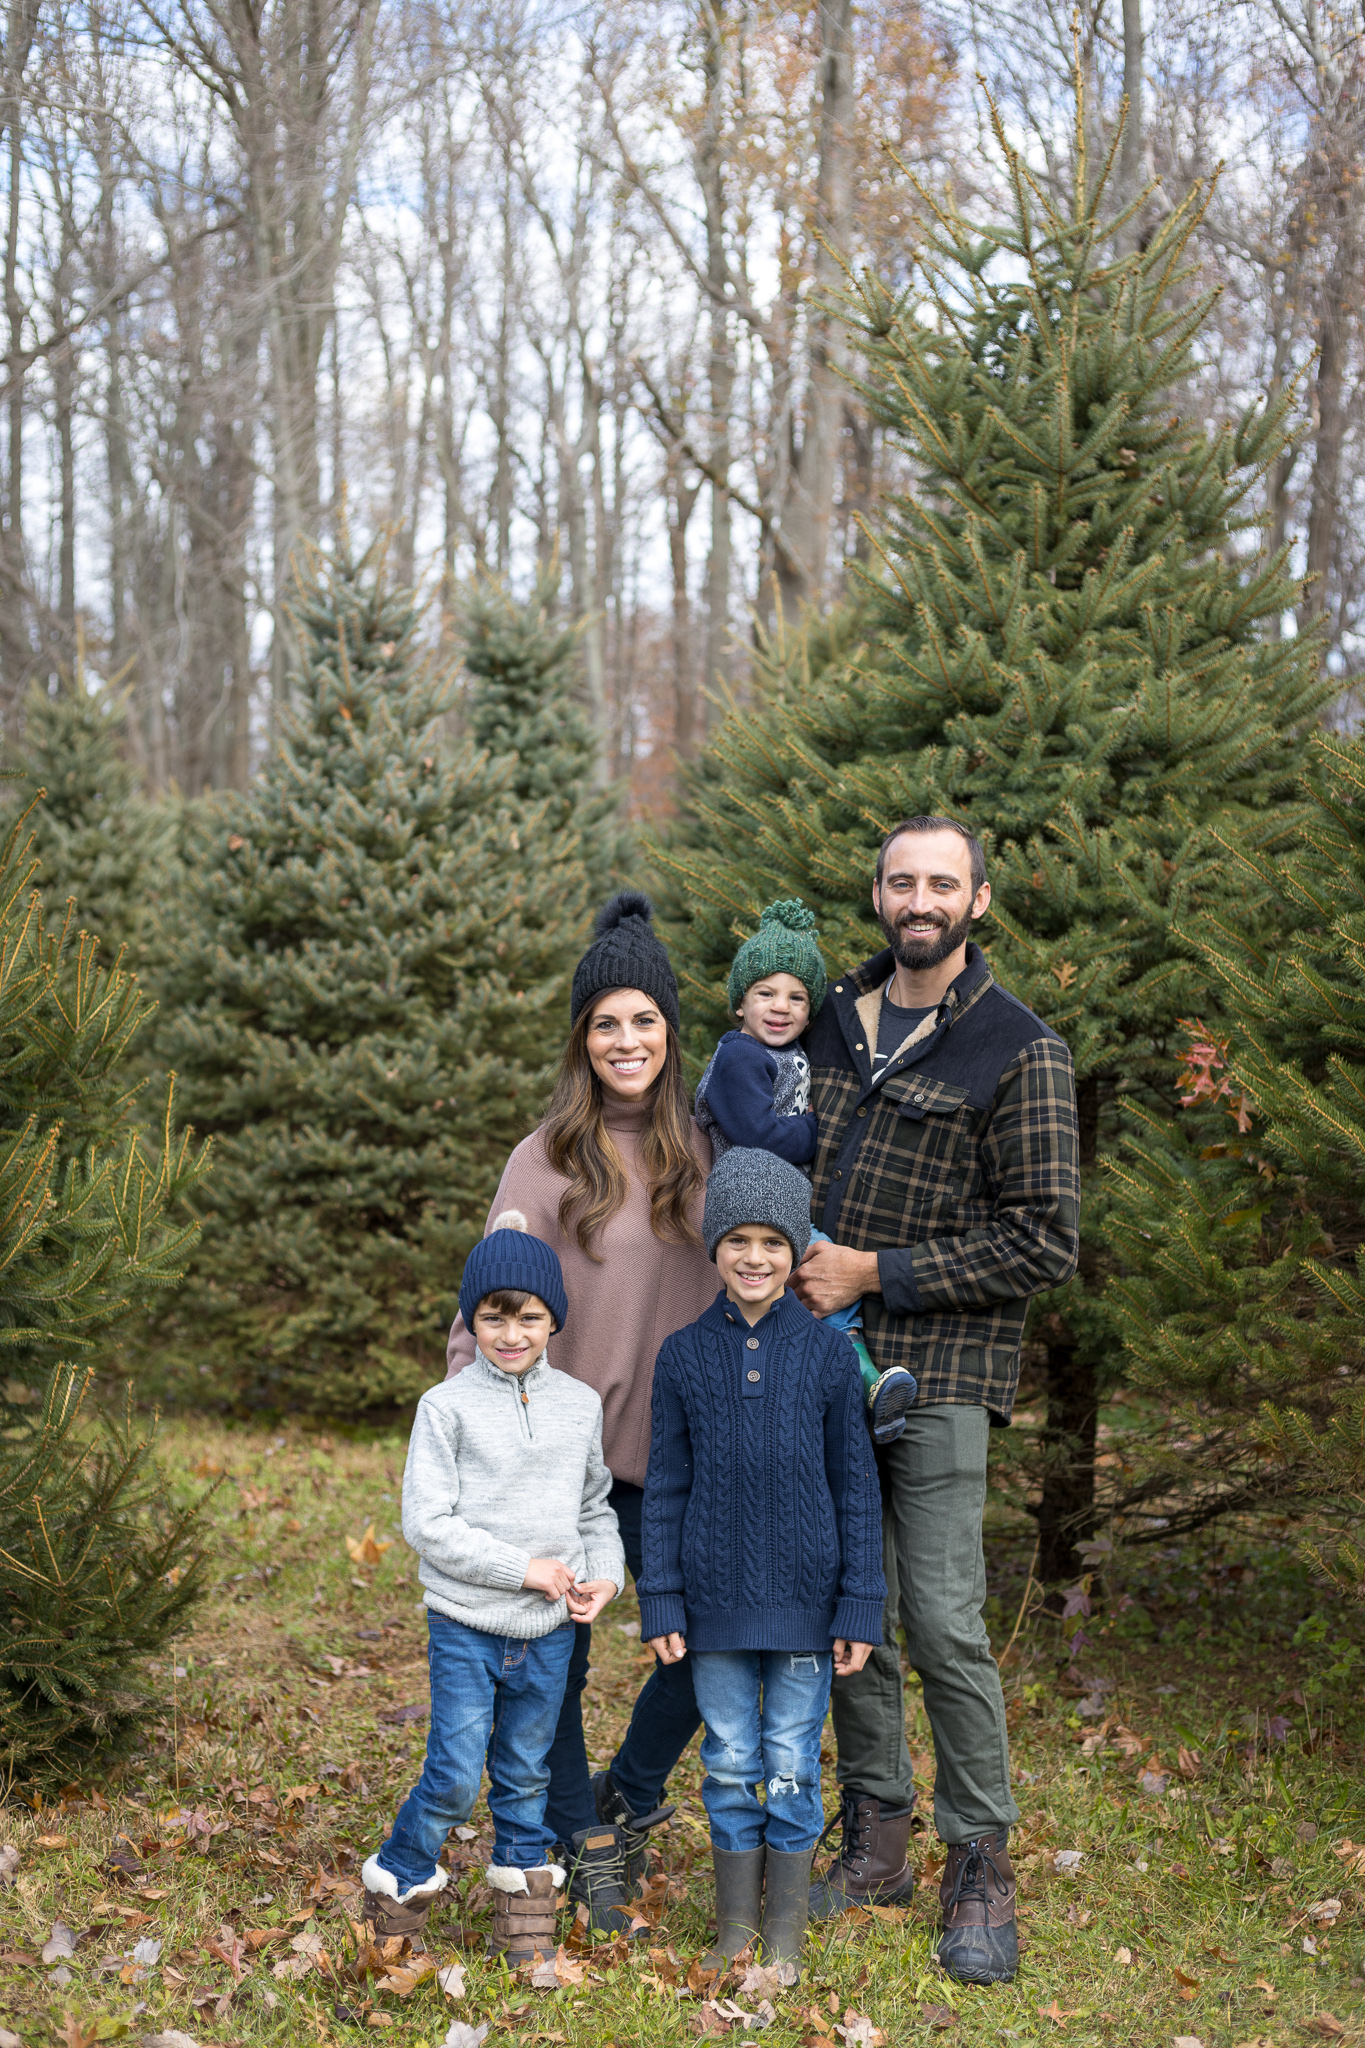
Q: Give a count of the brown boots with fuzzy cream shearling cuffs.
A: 2